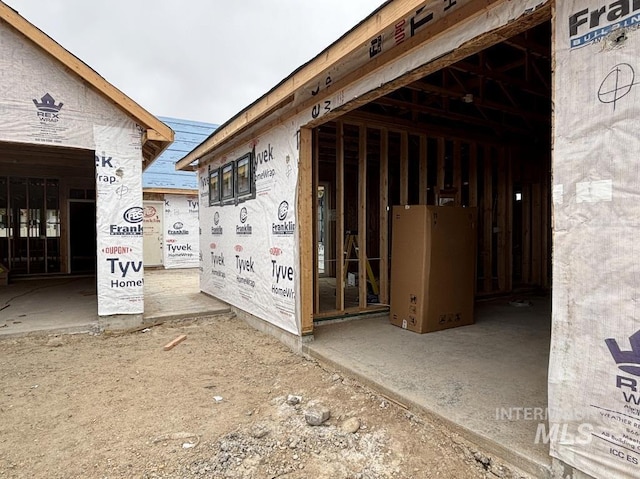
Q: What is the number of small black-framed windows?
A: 3